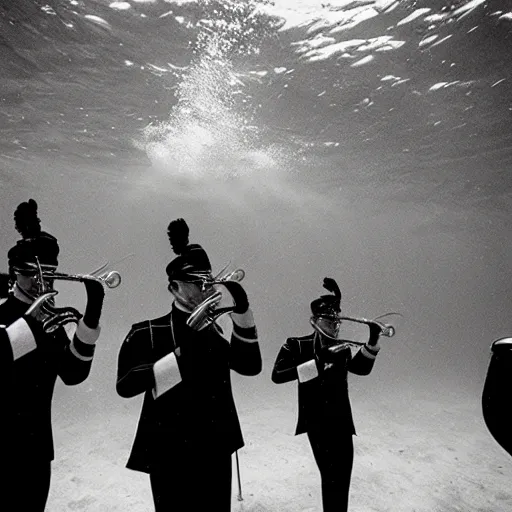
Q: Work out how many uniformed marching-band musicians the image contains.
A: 3